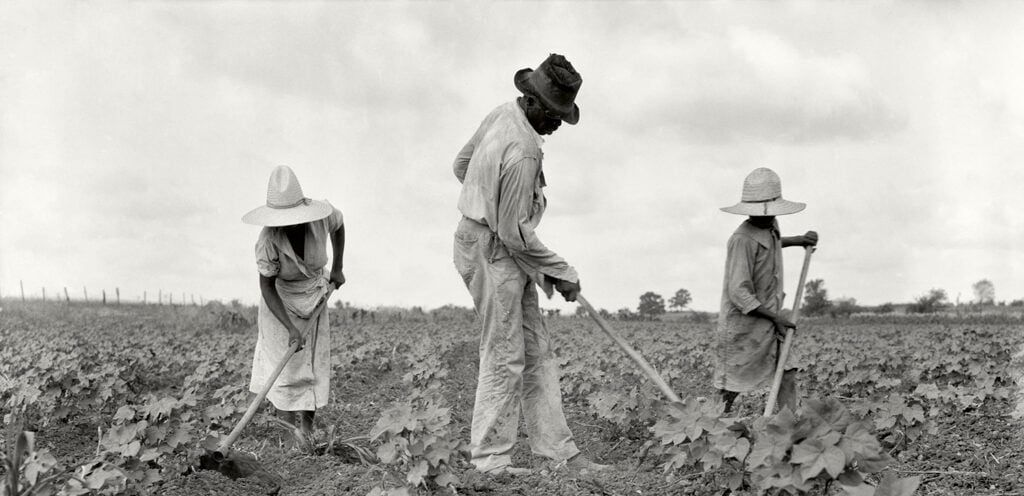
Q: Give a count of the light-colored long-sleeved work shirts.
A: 1